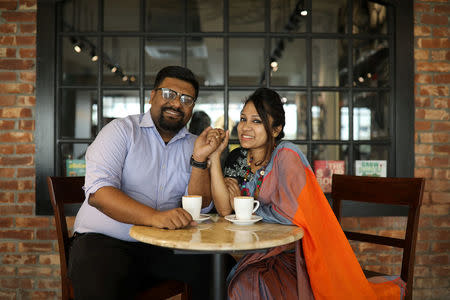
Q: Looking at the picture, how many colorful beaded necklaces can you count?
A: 1